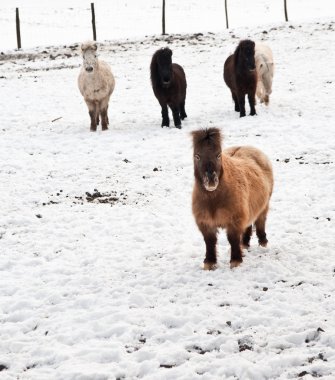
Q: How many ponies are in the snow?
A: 5